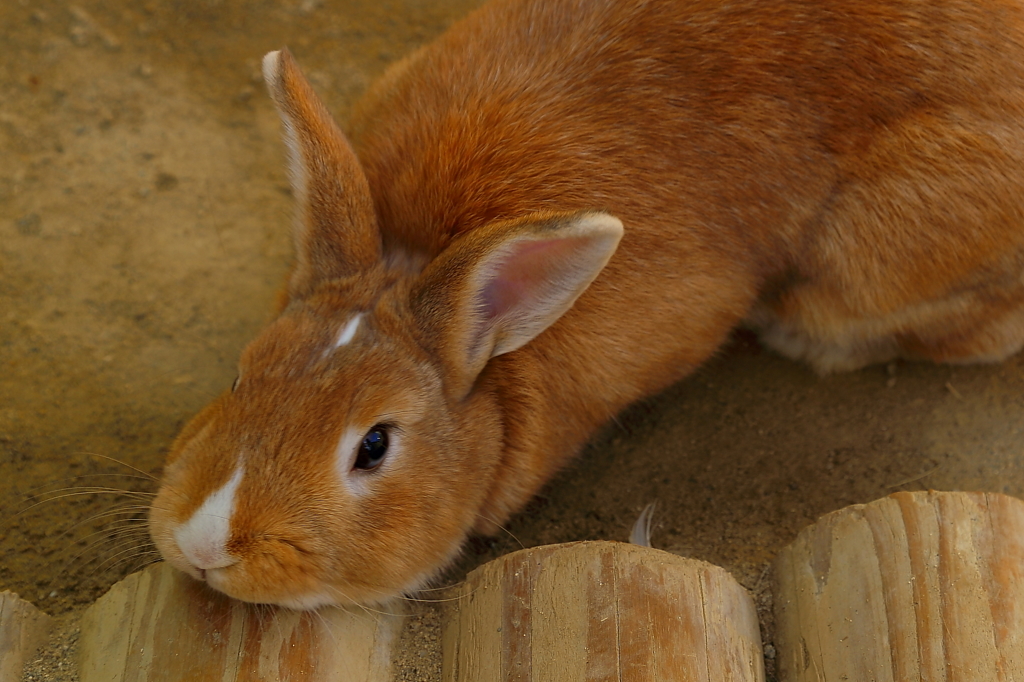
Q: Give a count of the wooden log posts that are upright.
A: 4